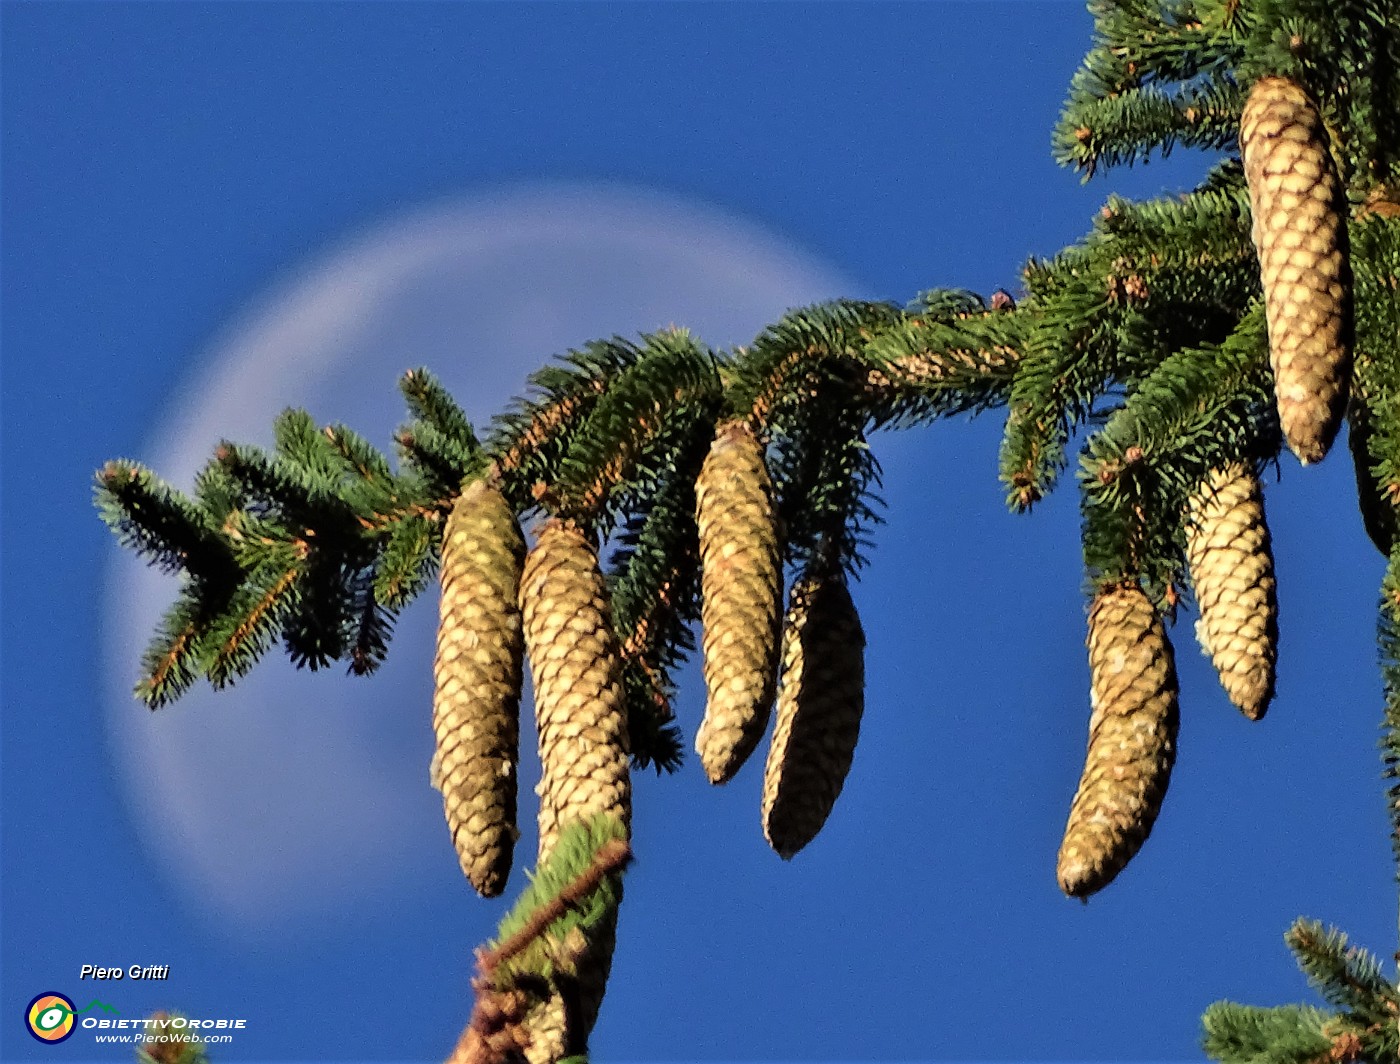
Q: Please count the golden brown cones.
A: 7